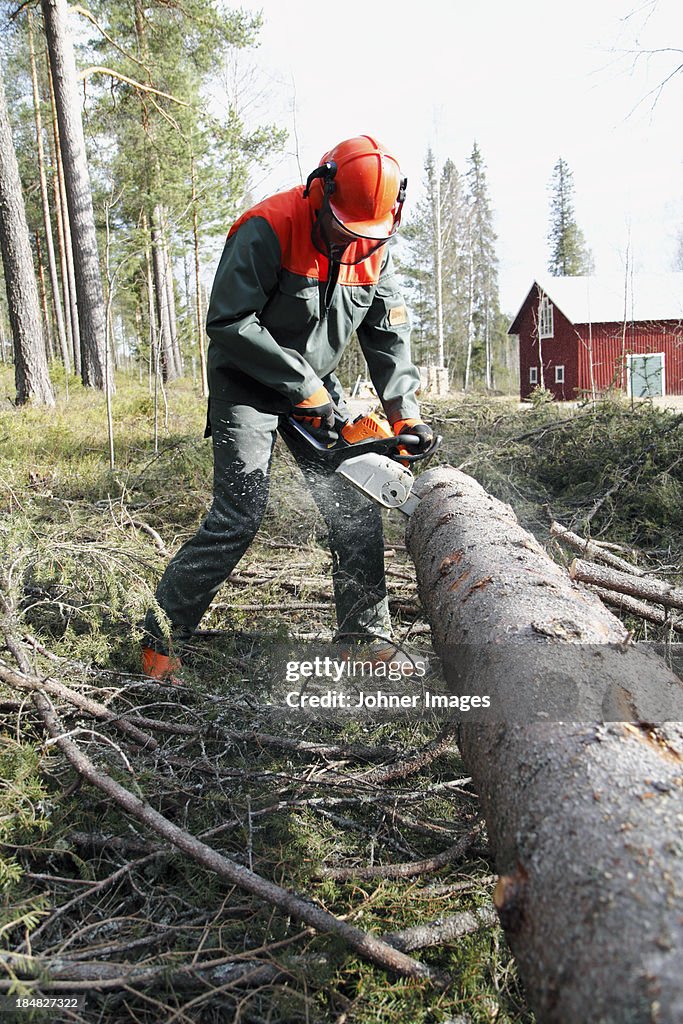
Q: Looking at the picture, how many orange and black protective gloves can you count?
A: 2